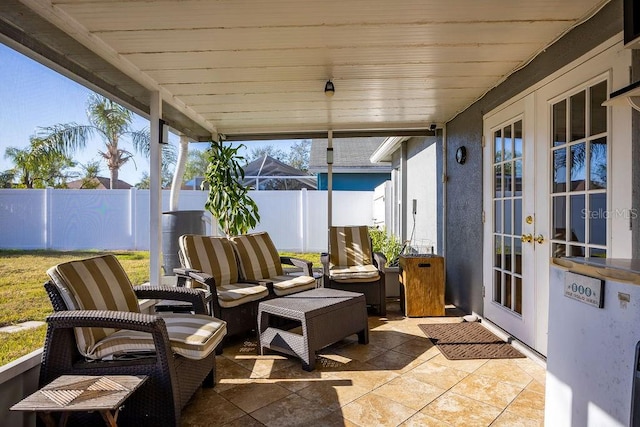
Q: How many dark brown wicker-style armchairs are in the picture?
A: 2